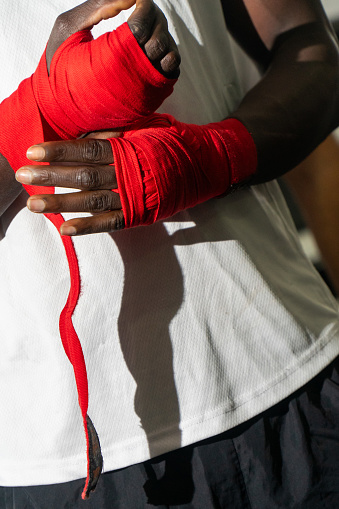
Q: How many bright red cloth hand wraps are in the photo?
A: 2